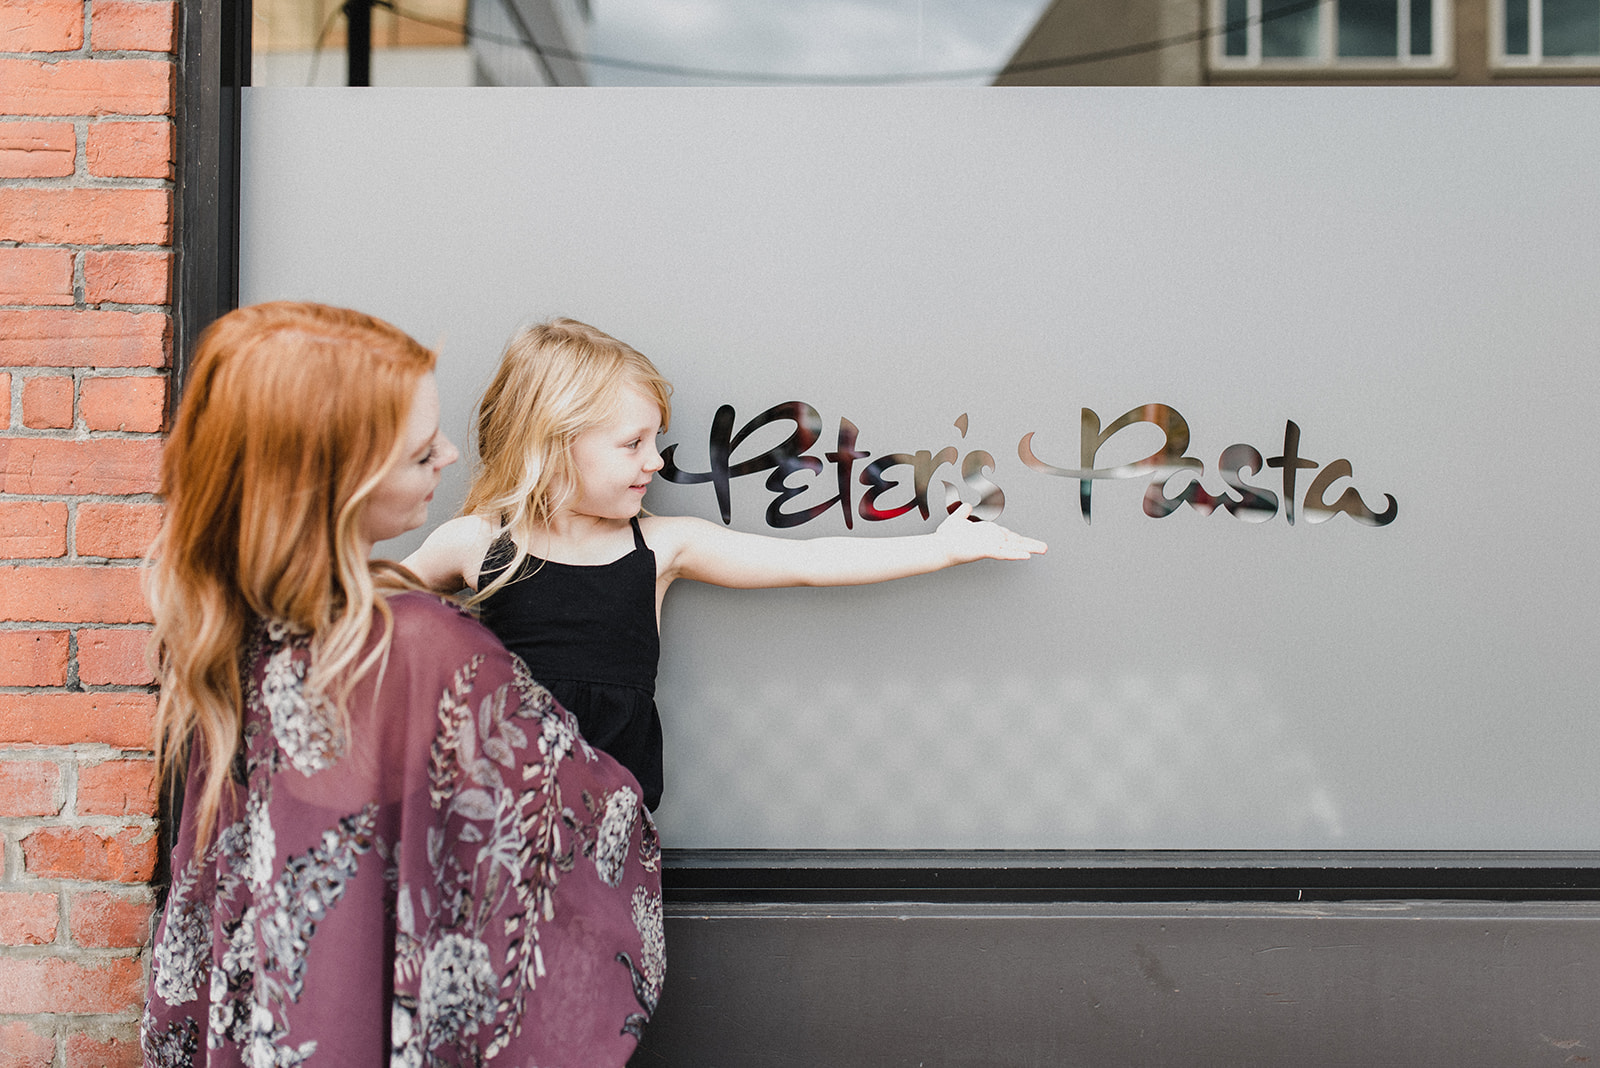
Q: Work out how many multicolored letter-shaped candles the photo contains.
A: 0